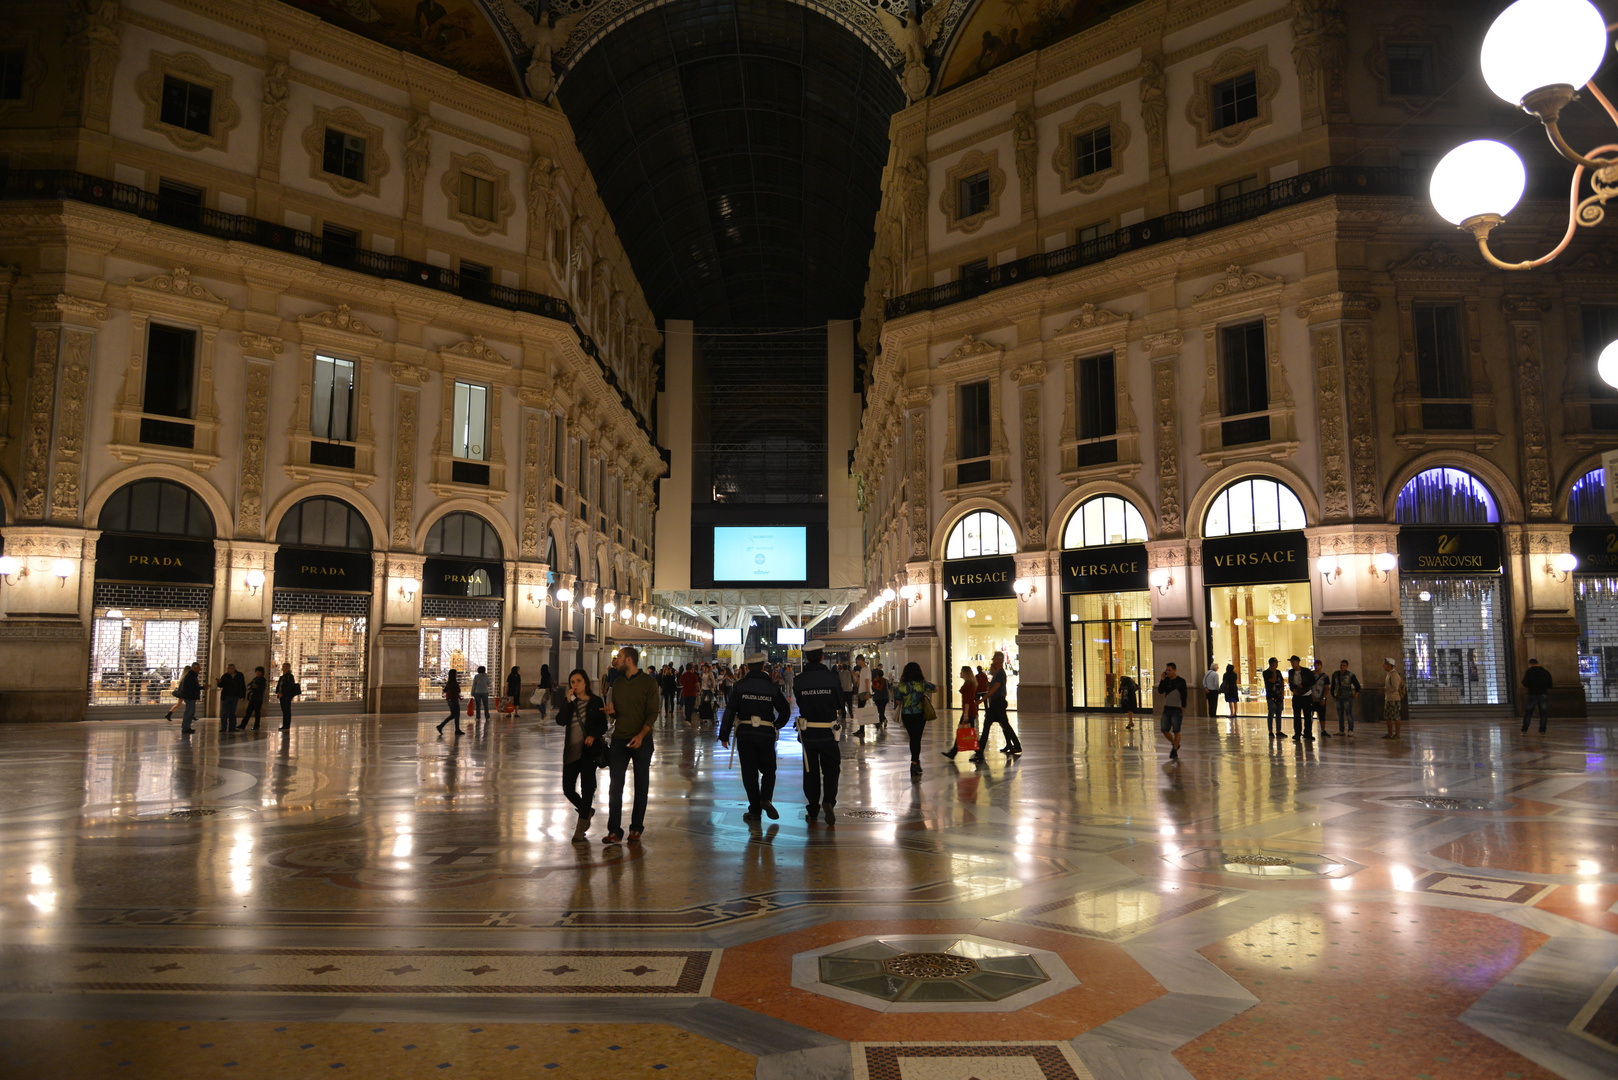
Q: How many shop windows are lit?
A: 8